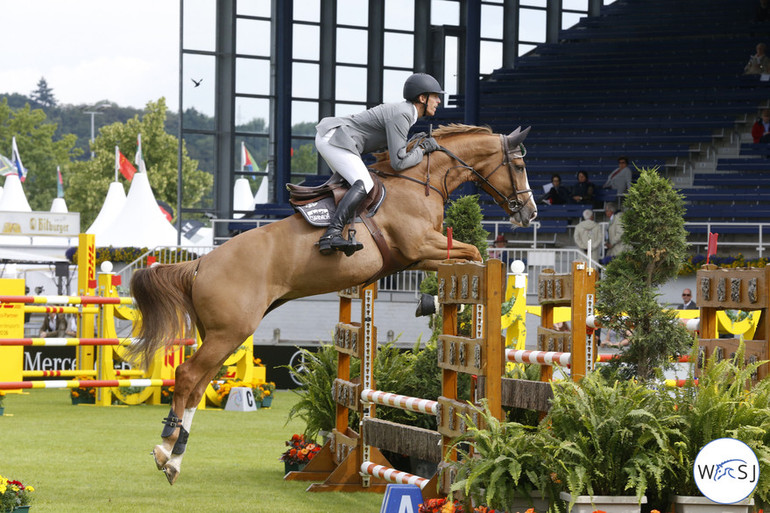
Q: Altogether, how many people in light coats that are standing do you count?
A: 2